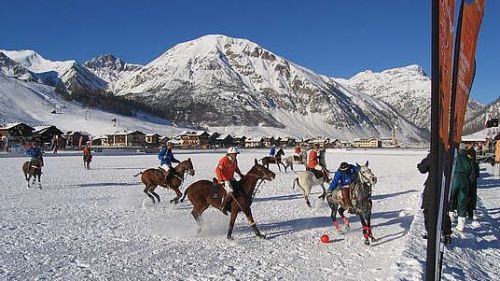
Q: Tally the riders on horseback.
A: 8